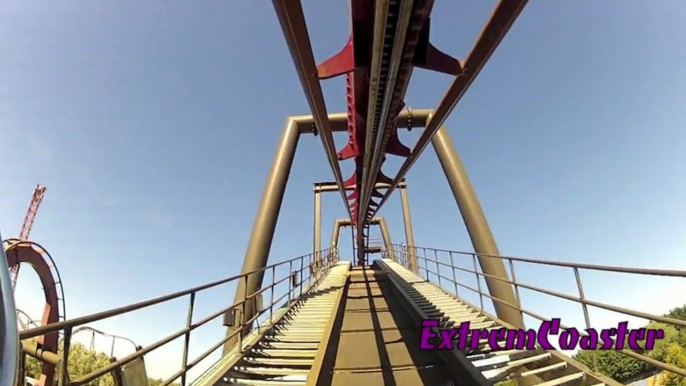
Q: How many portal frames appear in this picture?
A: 3